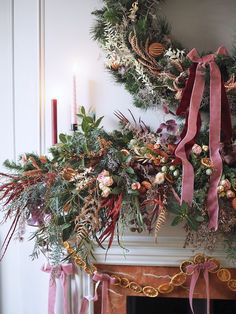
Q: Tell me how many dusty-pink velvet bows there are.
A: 4